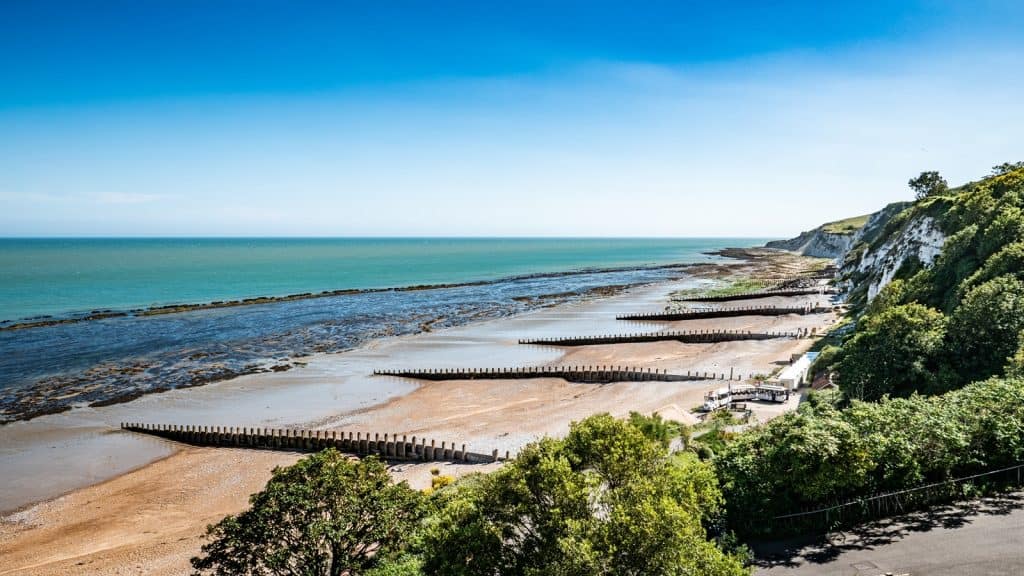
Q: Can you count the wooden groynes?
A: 5